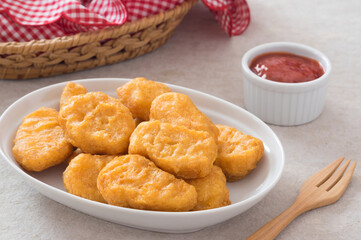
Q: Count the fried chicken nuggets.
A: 10